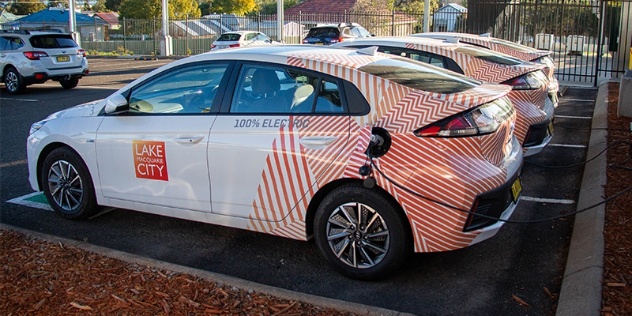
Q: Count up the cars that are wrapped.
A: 3